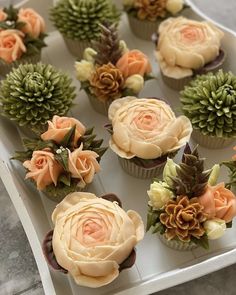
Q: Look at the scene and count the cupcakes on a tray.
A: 12